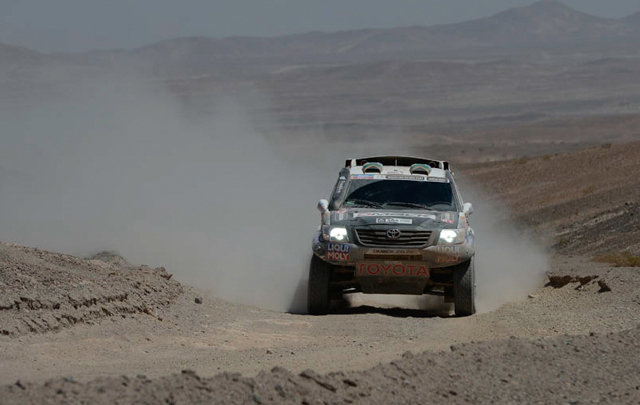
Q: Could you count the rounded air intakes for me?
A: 2